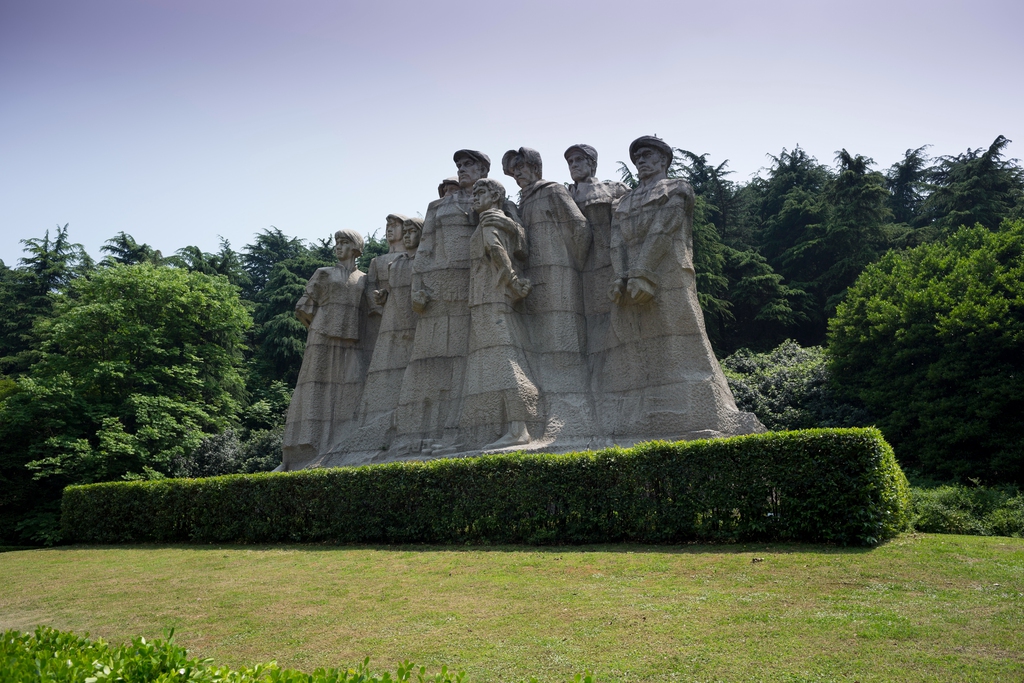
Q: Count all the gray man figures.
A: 9